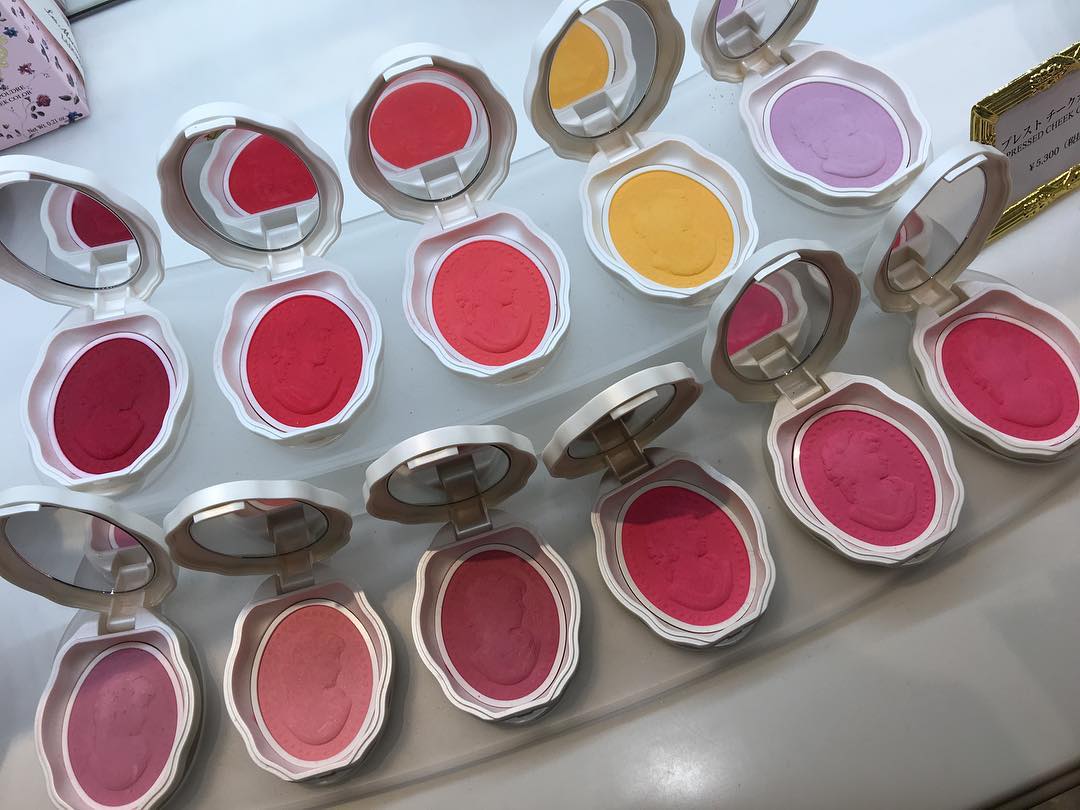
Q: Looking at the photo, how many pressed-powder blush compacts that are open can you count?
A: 11